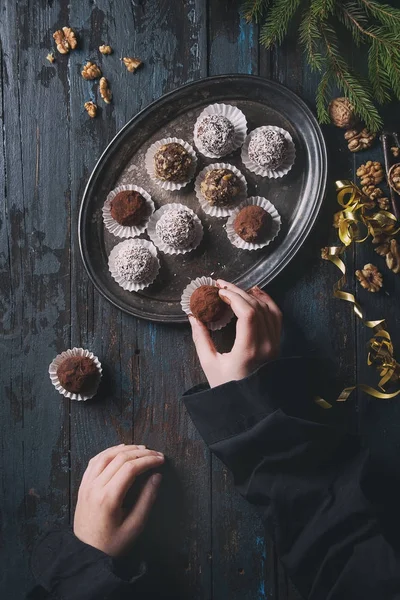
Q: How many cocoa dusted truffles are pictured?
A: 4